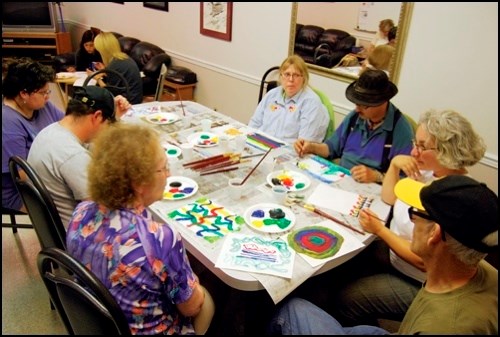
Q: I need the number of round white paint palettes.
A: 6